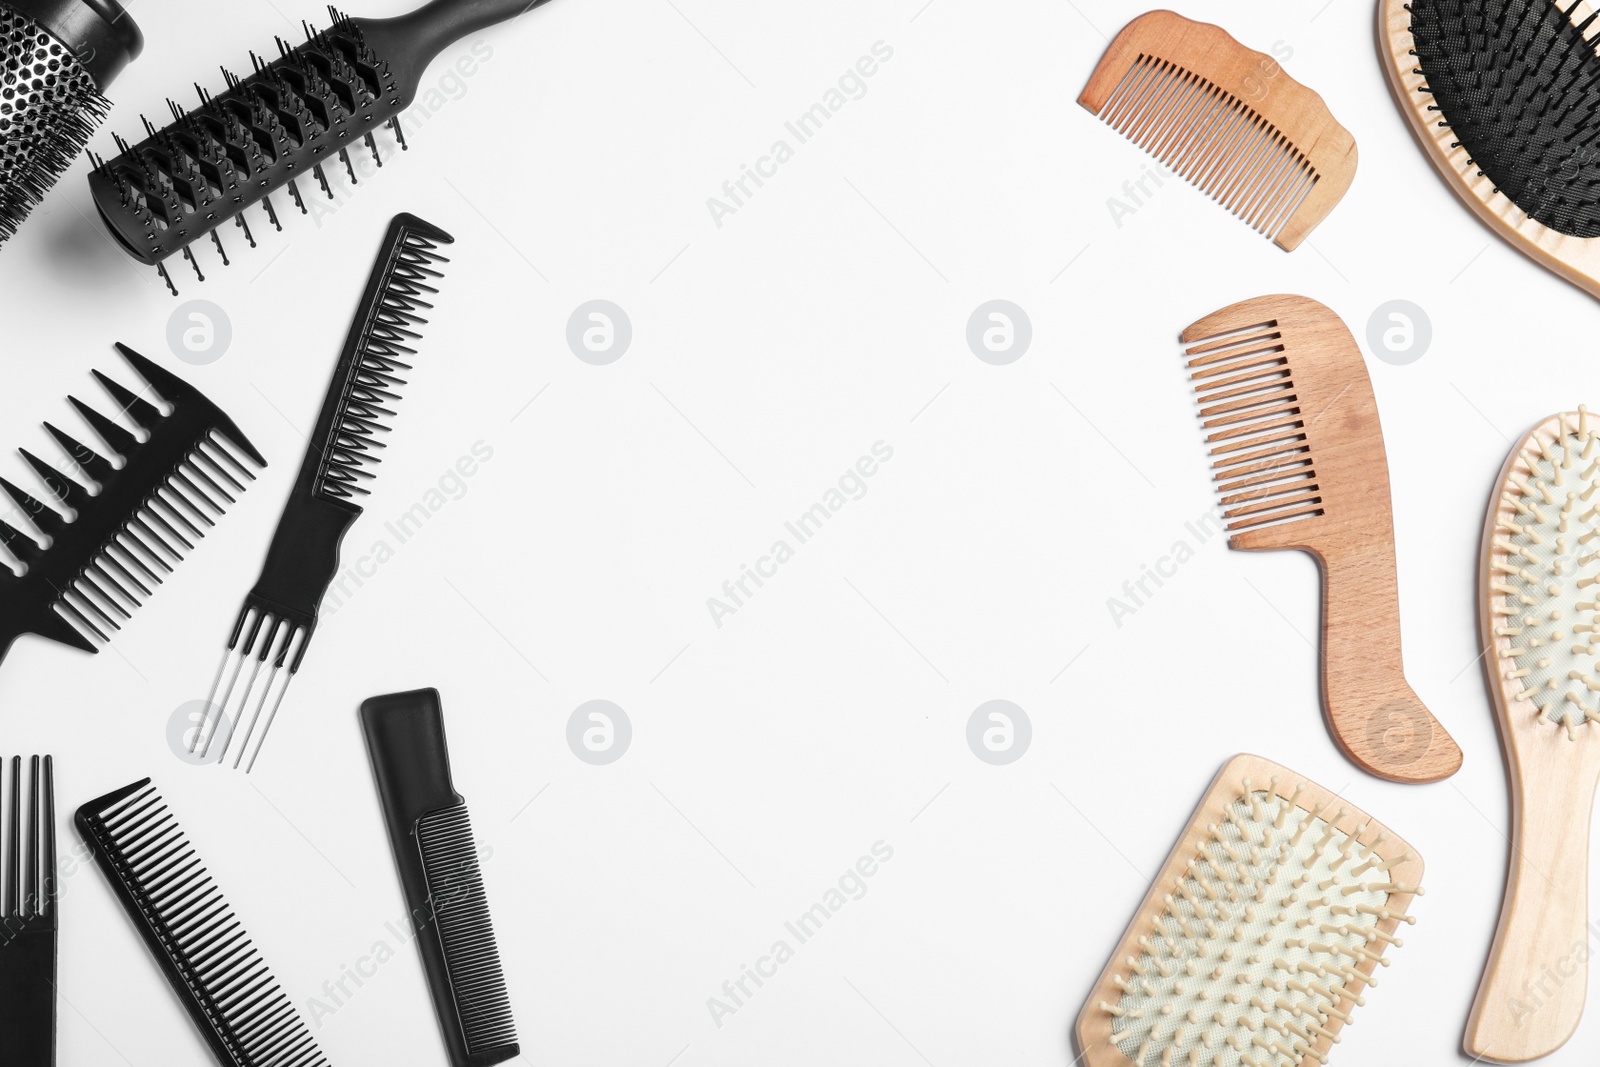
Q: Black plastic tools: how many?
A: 7